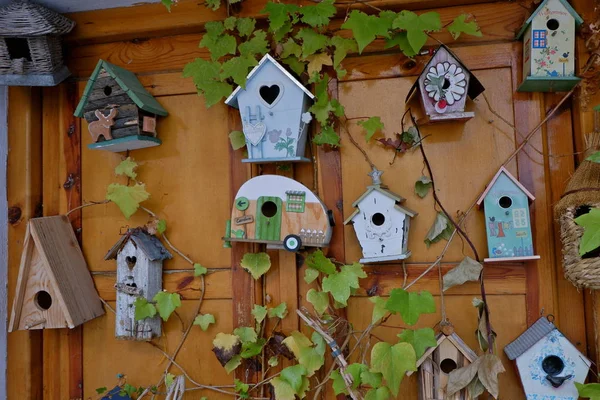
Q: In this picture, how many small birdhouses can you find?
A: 13